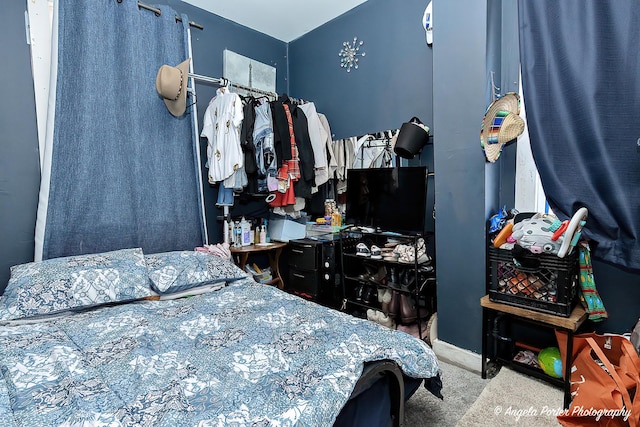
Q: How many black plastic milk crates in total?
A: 1